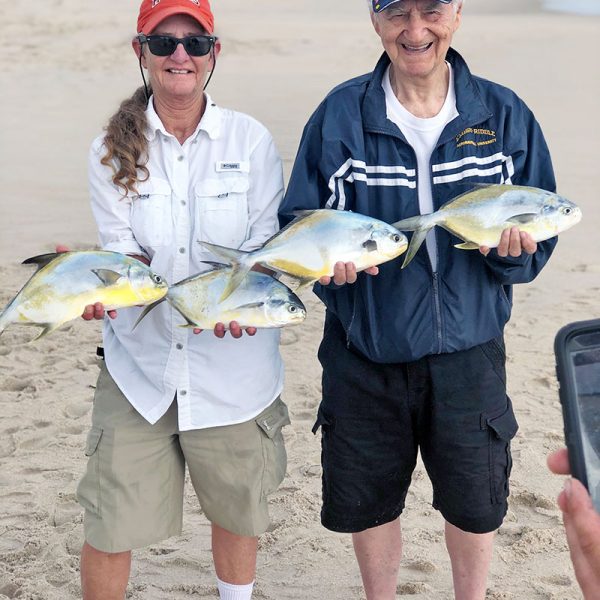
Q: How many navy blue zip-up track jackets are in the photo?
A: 1